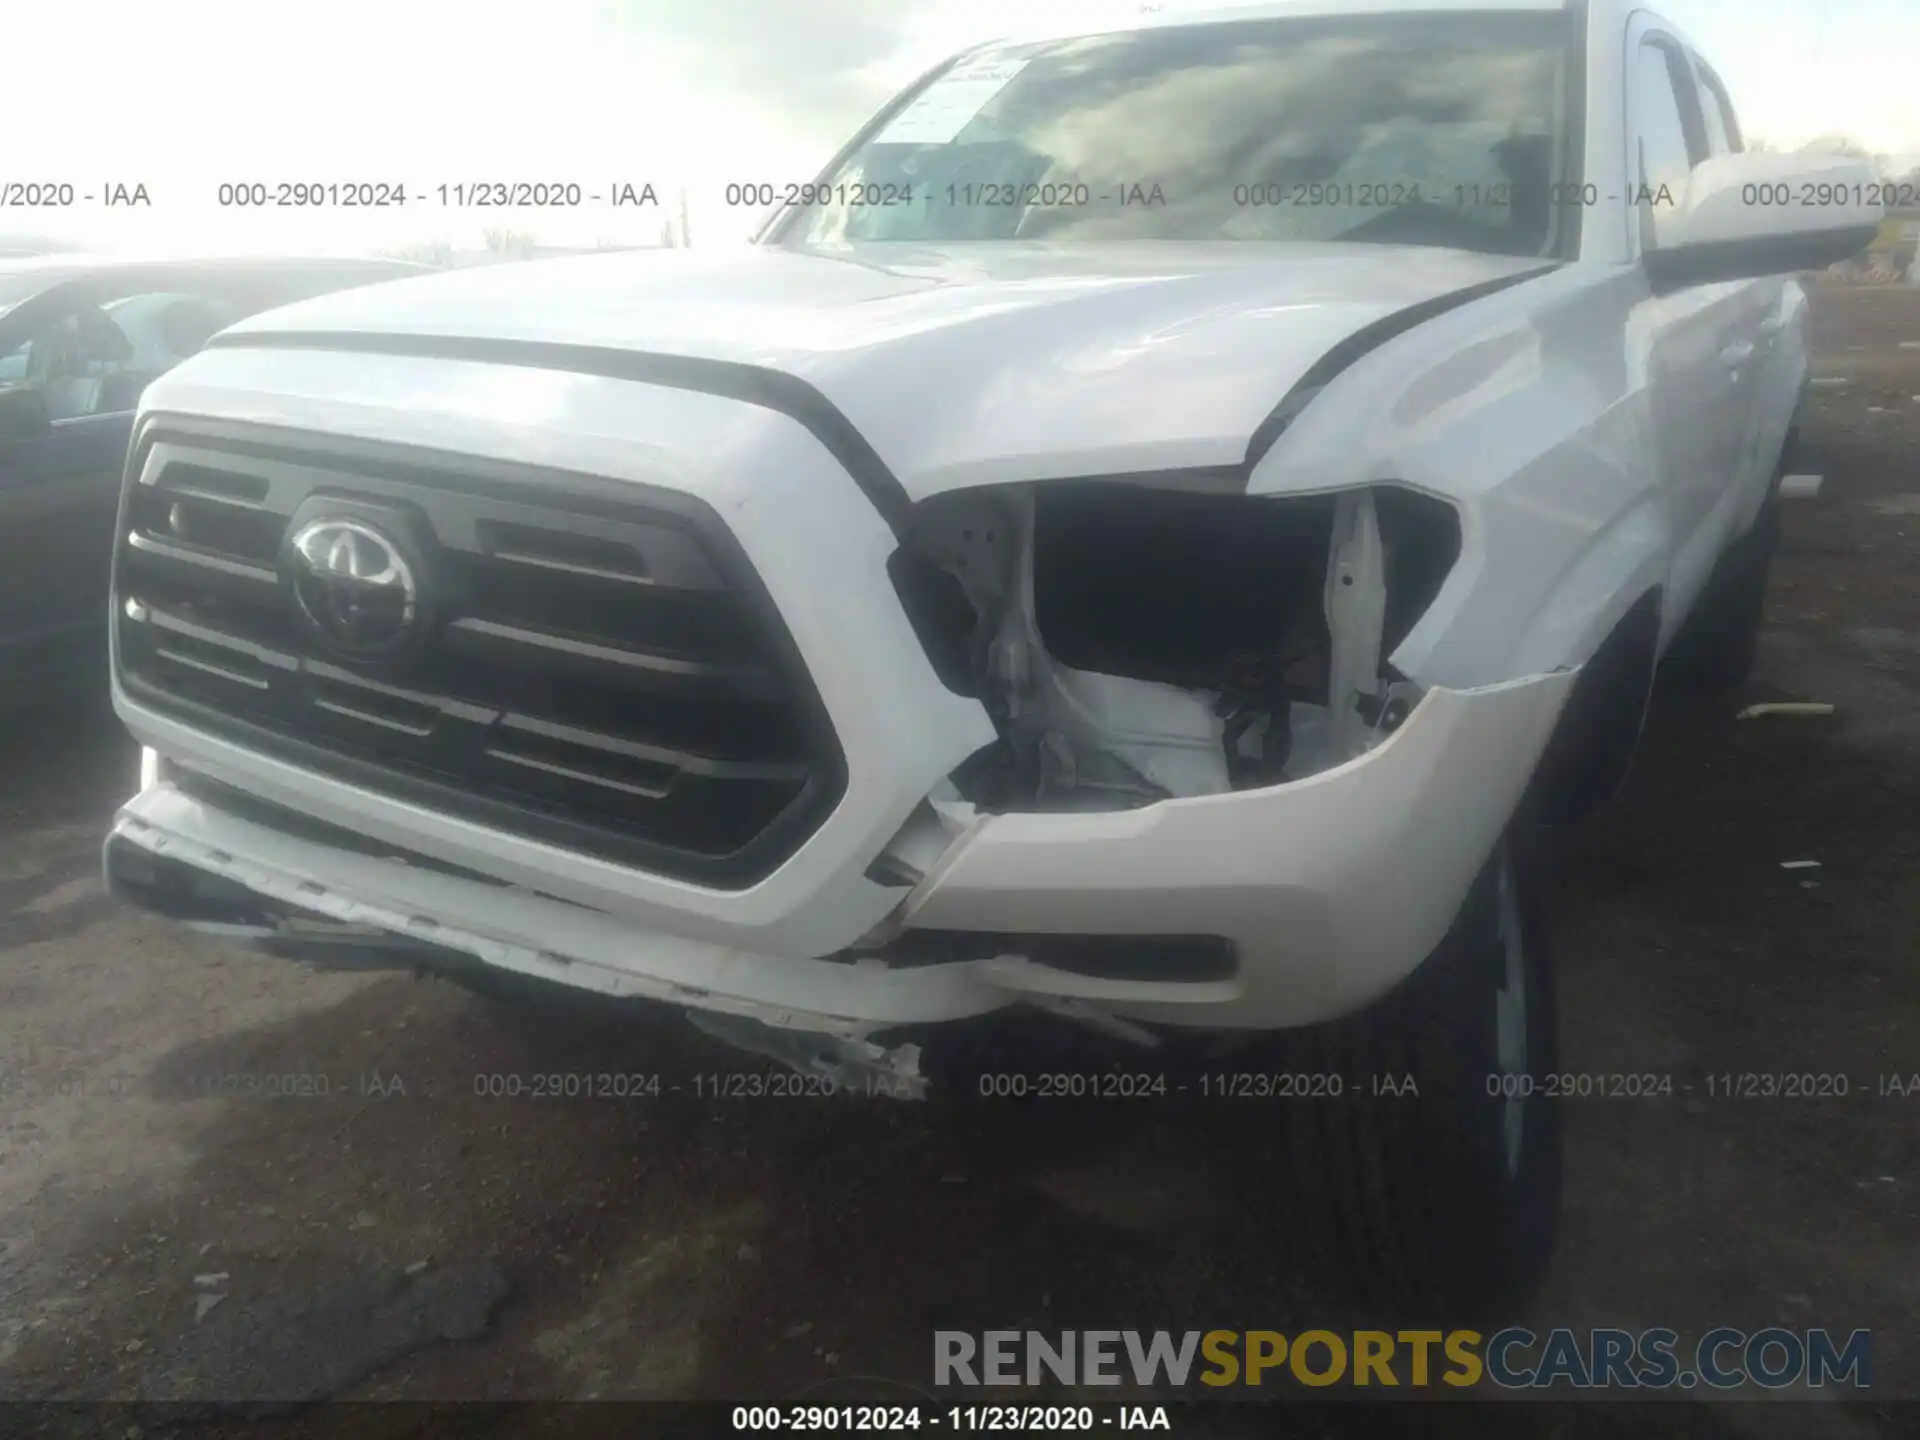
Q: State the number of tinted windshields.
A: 1